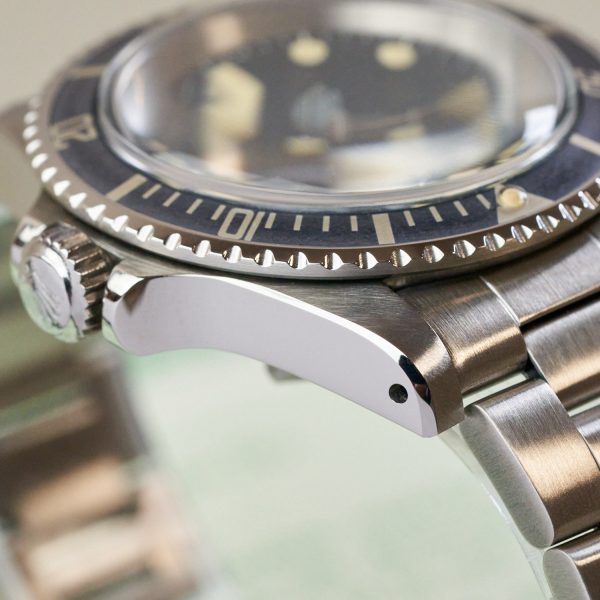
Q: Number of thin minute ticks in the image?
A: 12